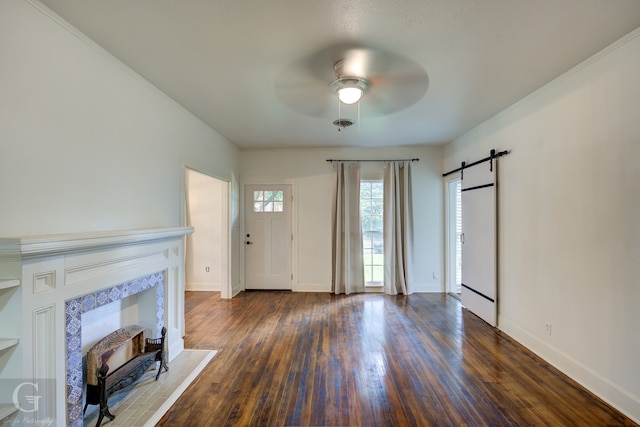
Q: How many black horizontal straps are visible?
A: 2